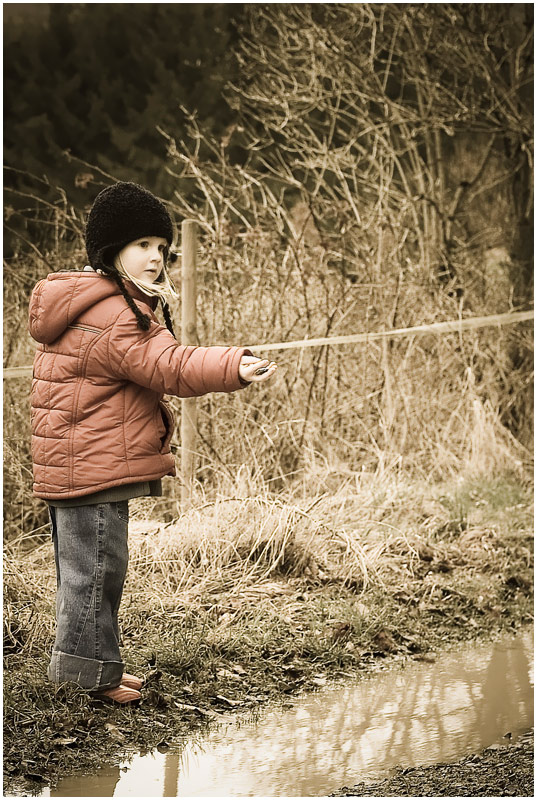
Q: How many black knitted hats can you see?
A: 1